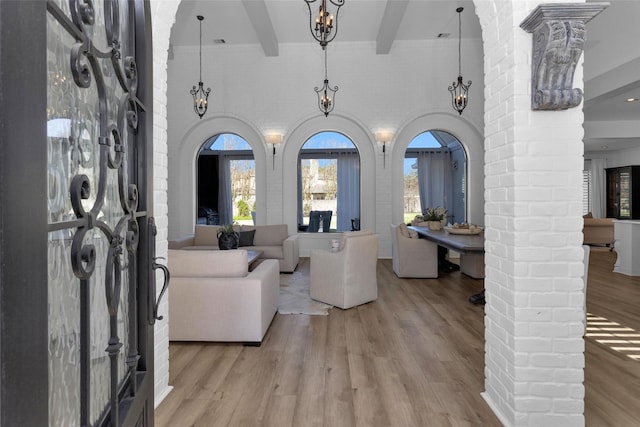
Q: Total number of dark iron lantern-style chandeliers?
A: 4